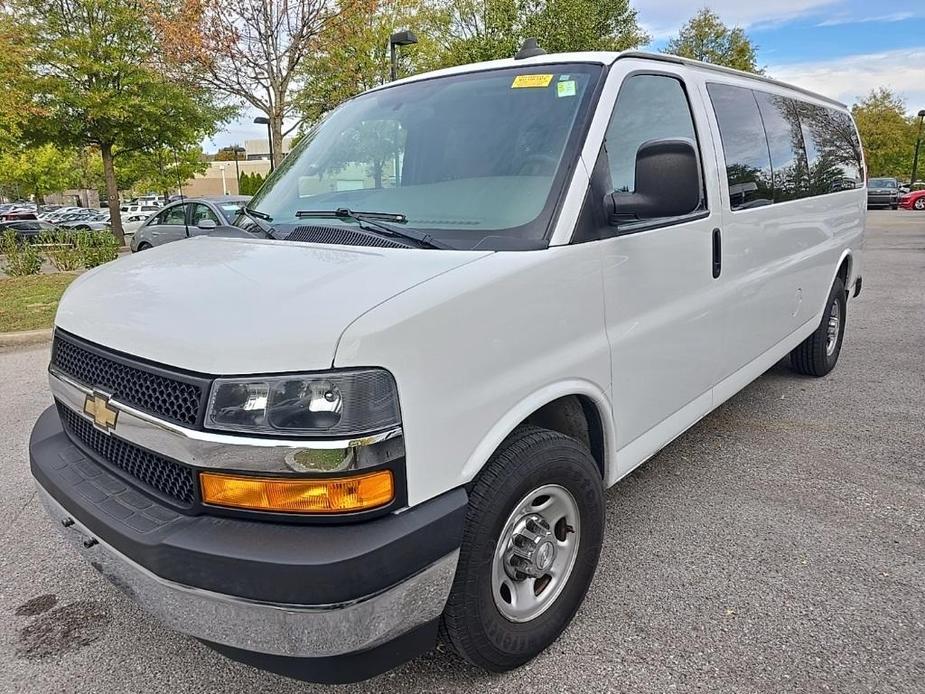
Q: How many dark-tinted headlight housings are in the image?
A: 1